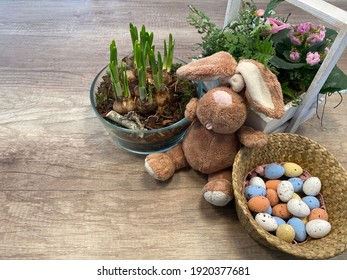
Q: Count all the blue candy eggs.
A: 7